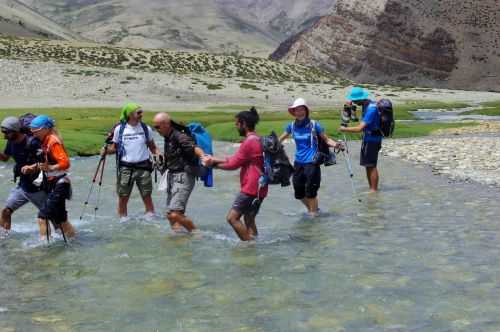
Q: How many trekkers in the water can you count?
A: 7